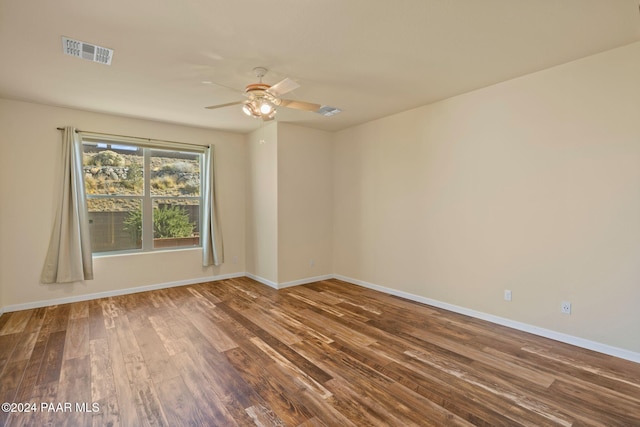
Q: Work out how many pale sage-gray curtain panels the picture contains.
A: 2